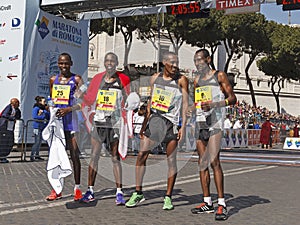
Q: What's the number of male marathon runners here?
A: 4